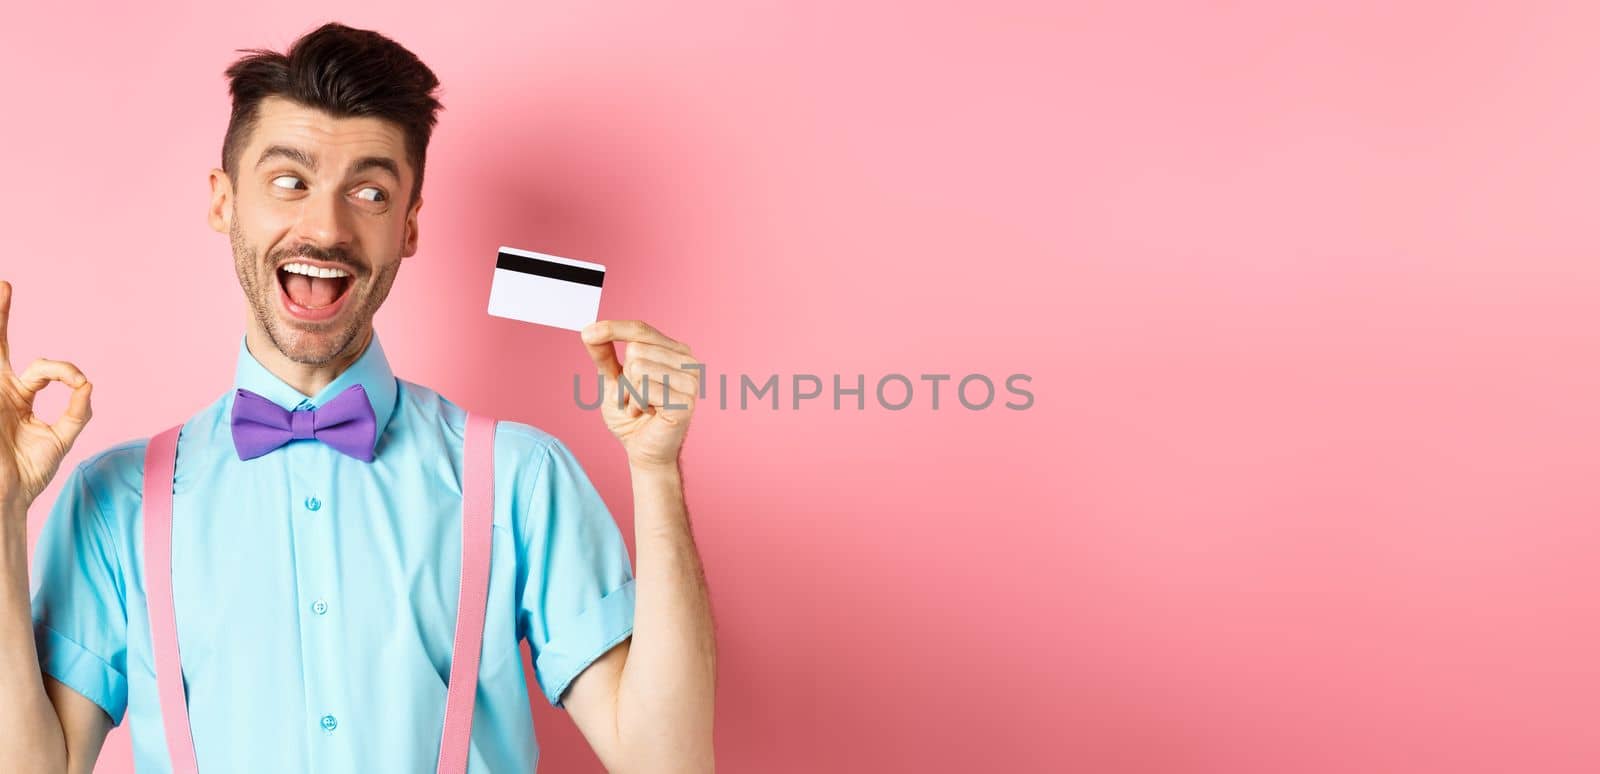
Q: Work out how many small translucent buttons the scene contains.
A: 3